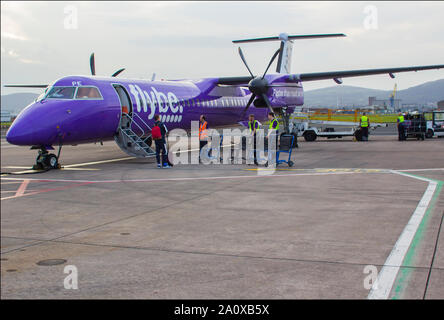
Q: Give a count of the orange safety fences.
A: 1